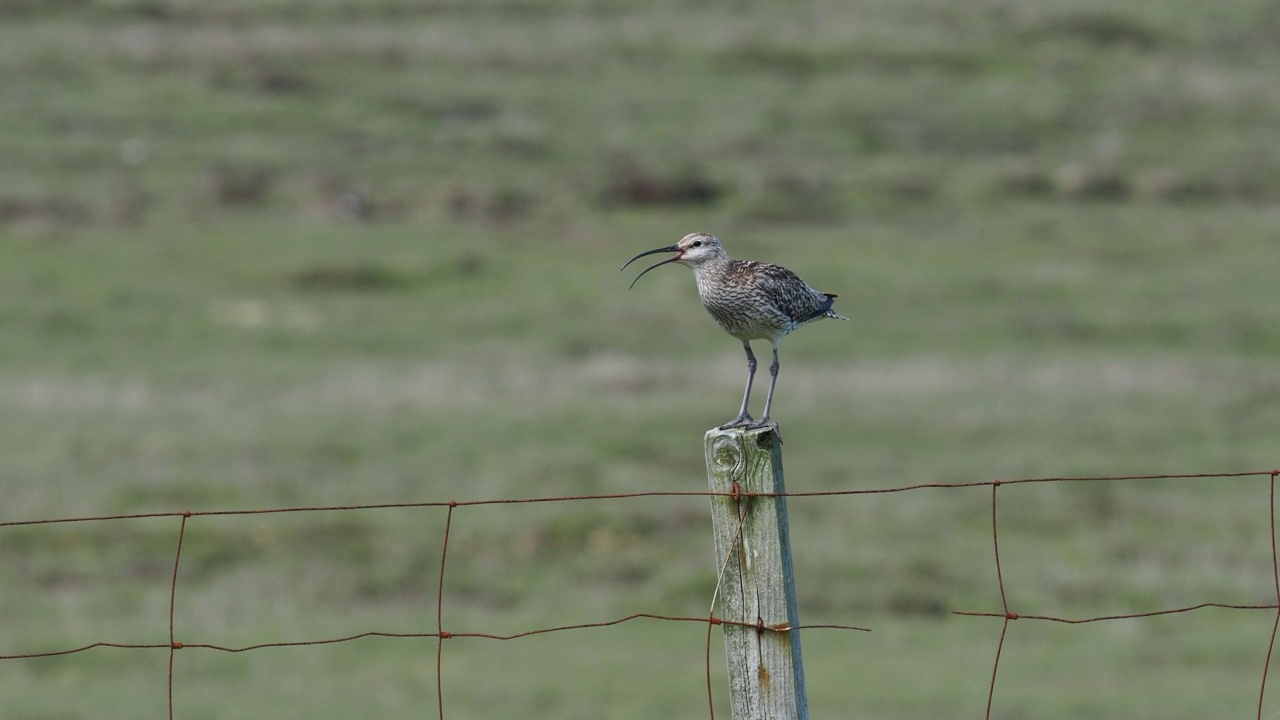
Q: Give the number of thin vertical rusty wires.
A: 5